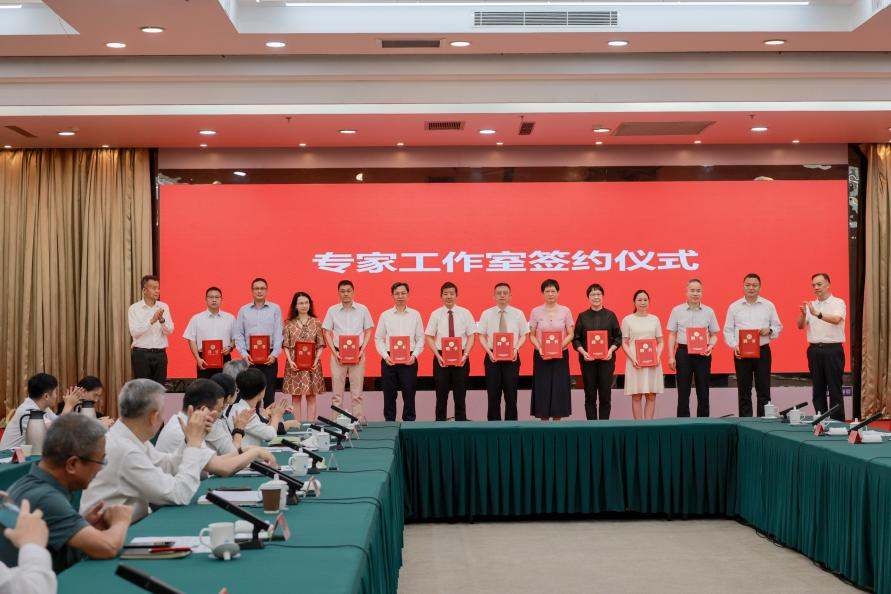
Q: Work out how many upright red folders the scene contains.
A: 12